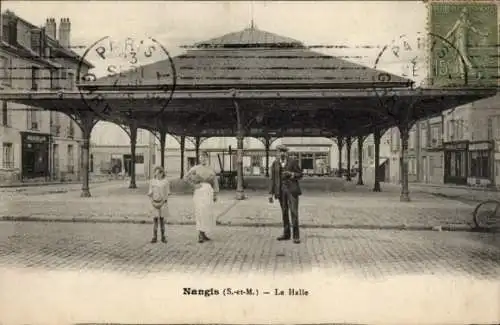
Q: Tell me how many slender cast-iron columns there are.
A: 12